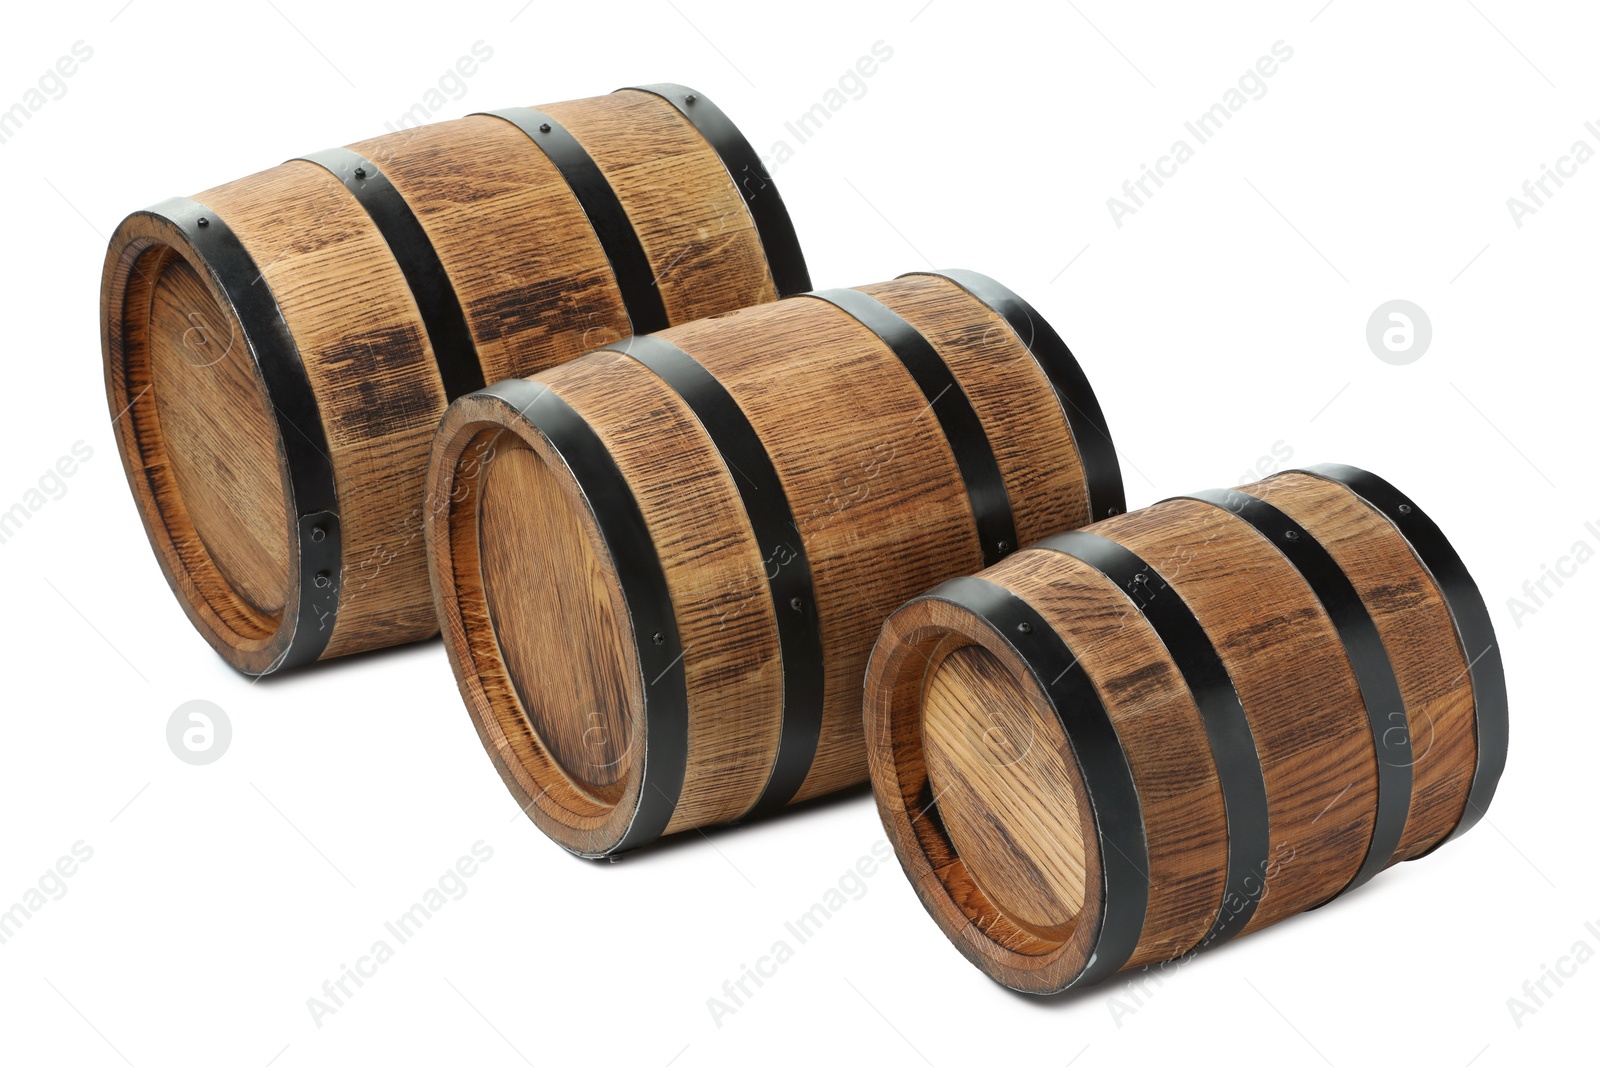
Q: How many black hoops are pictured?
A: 12